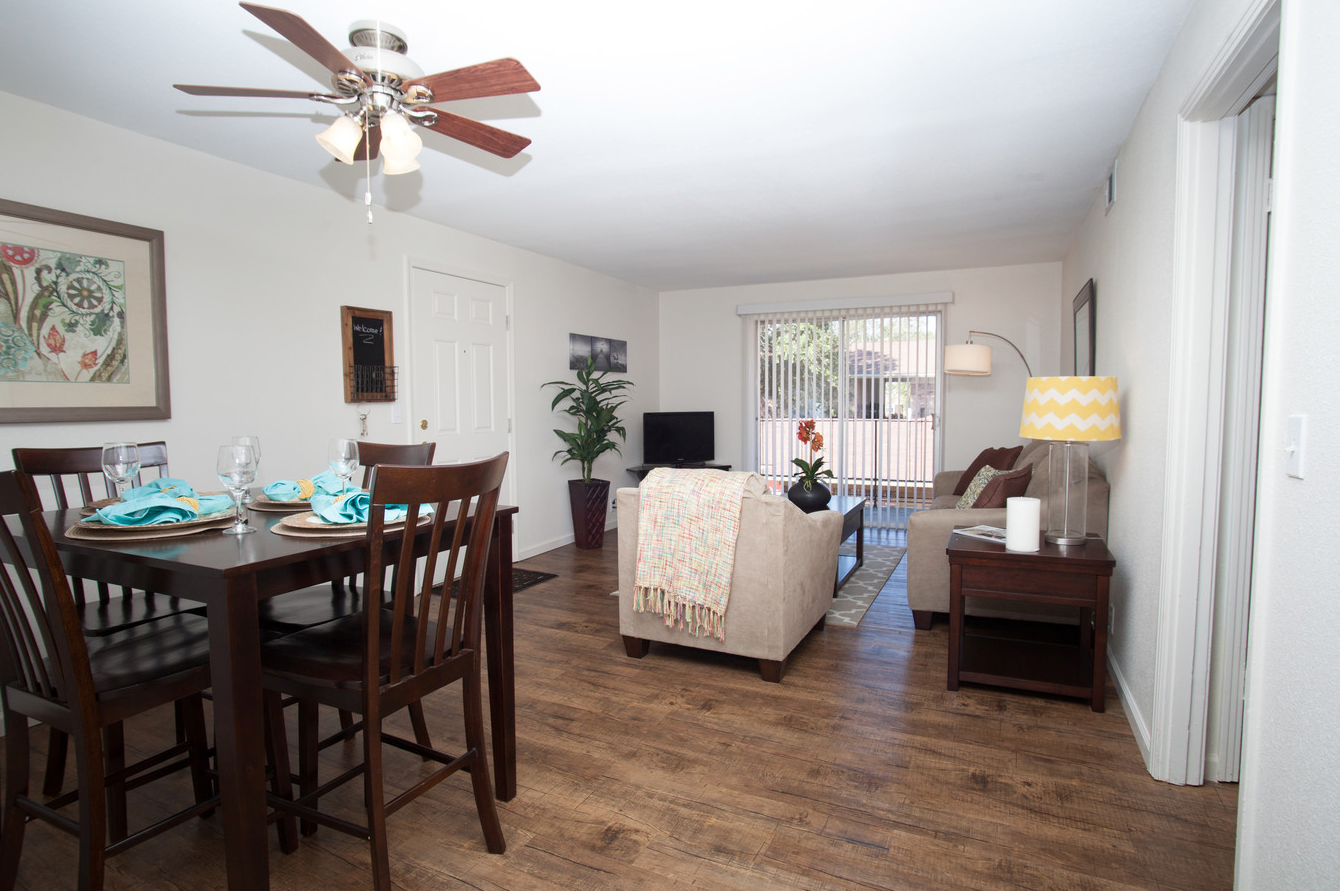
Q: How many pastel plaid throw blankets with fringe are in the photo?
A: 1